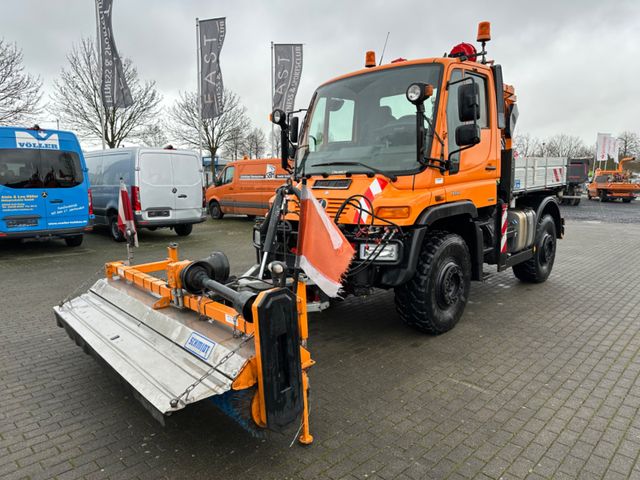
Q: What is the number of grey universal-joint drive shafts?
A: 1